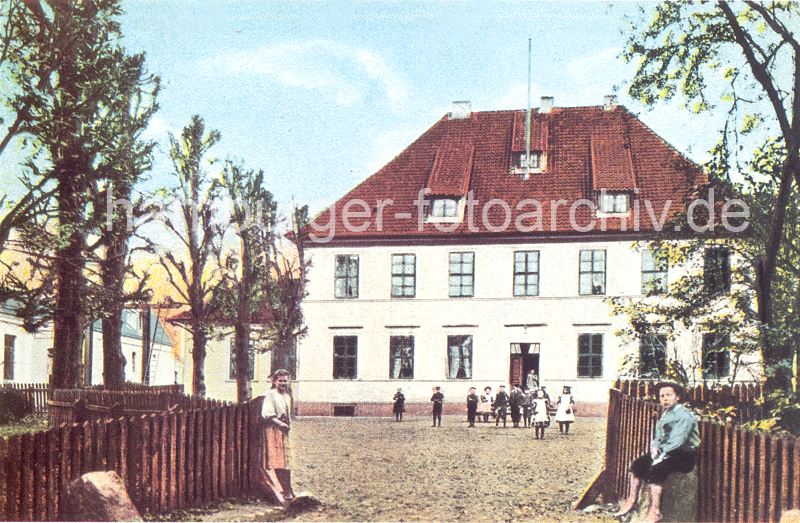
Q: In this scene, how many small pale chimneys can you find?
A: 3